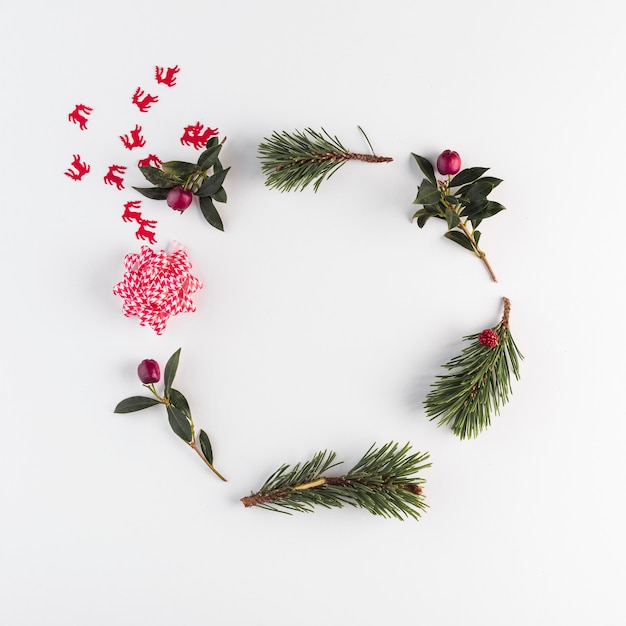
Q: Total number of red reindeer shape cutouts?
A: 11